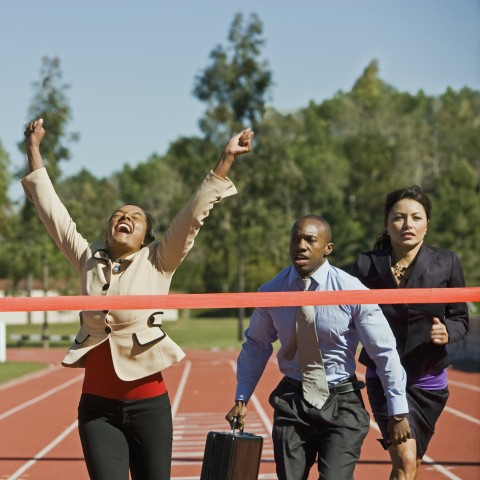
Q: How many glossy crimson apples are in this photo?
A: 0